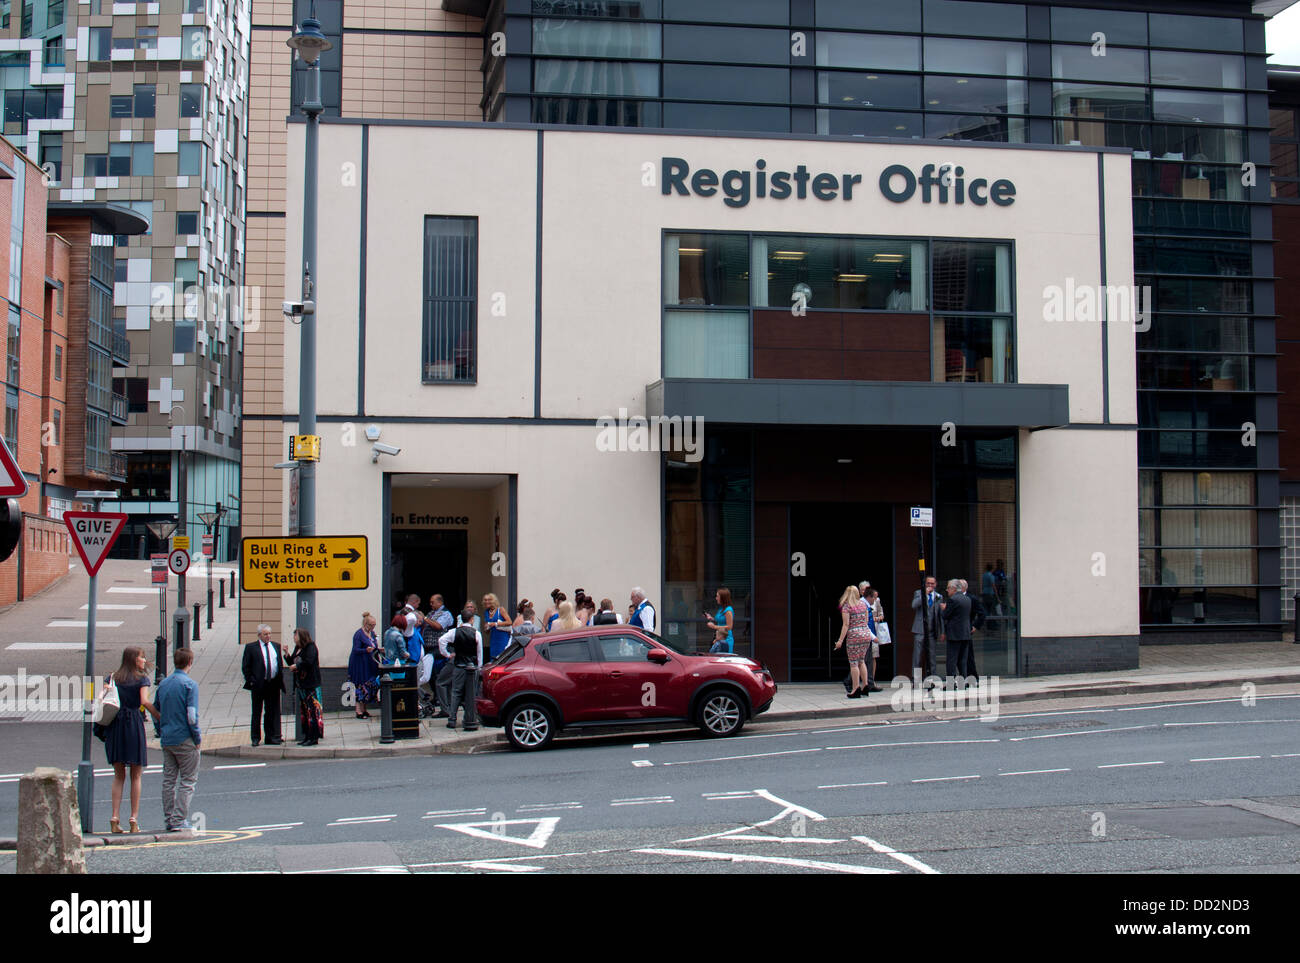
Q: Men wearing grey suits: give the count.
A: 2